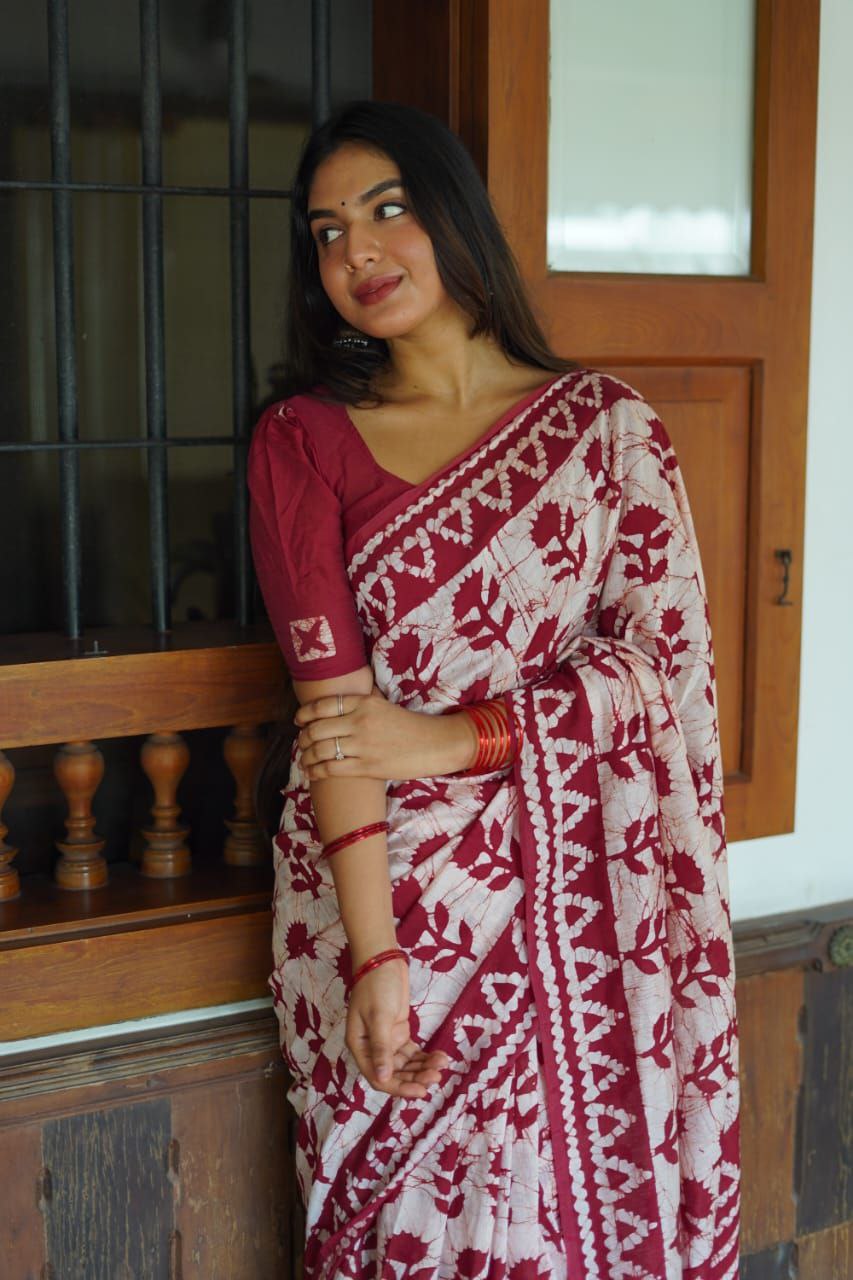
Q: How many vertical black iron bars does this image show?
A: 4